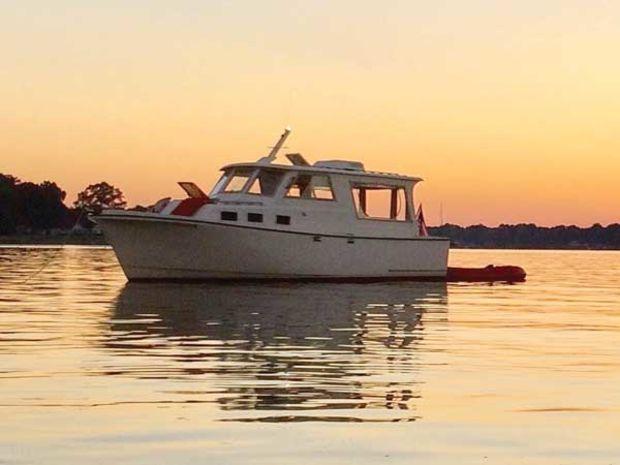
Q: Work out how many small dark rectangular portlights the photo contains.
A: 3